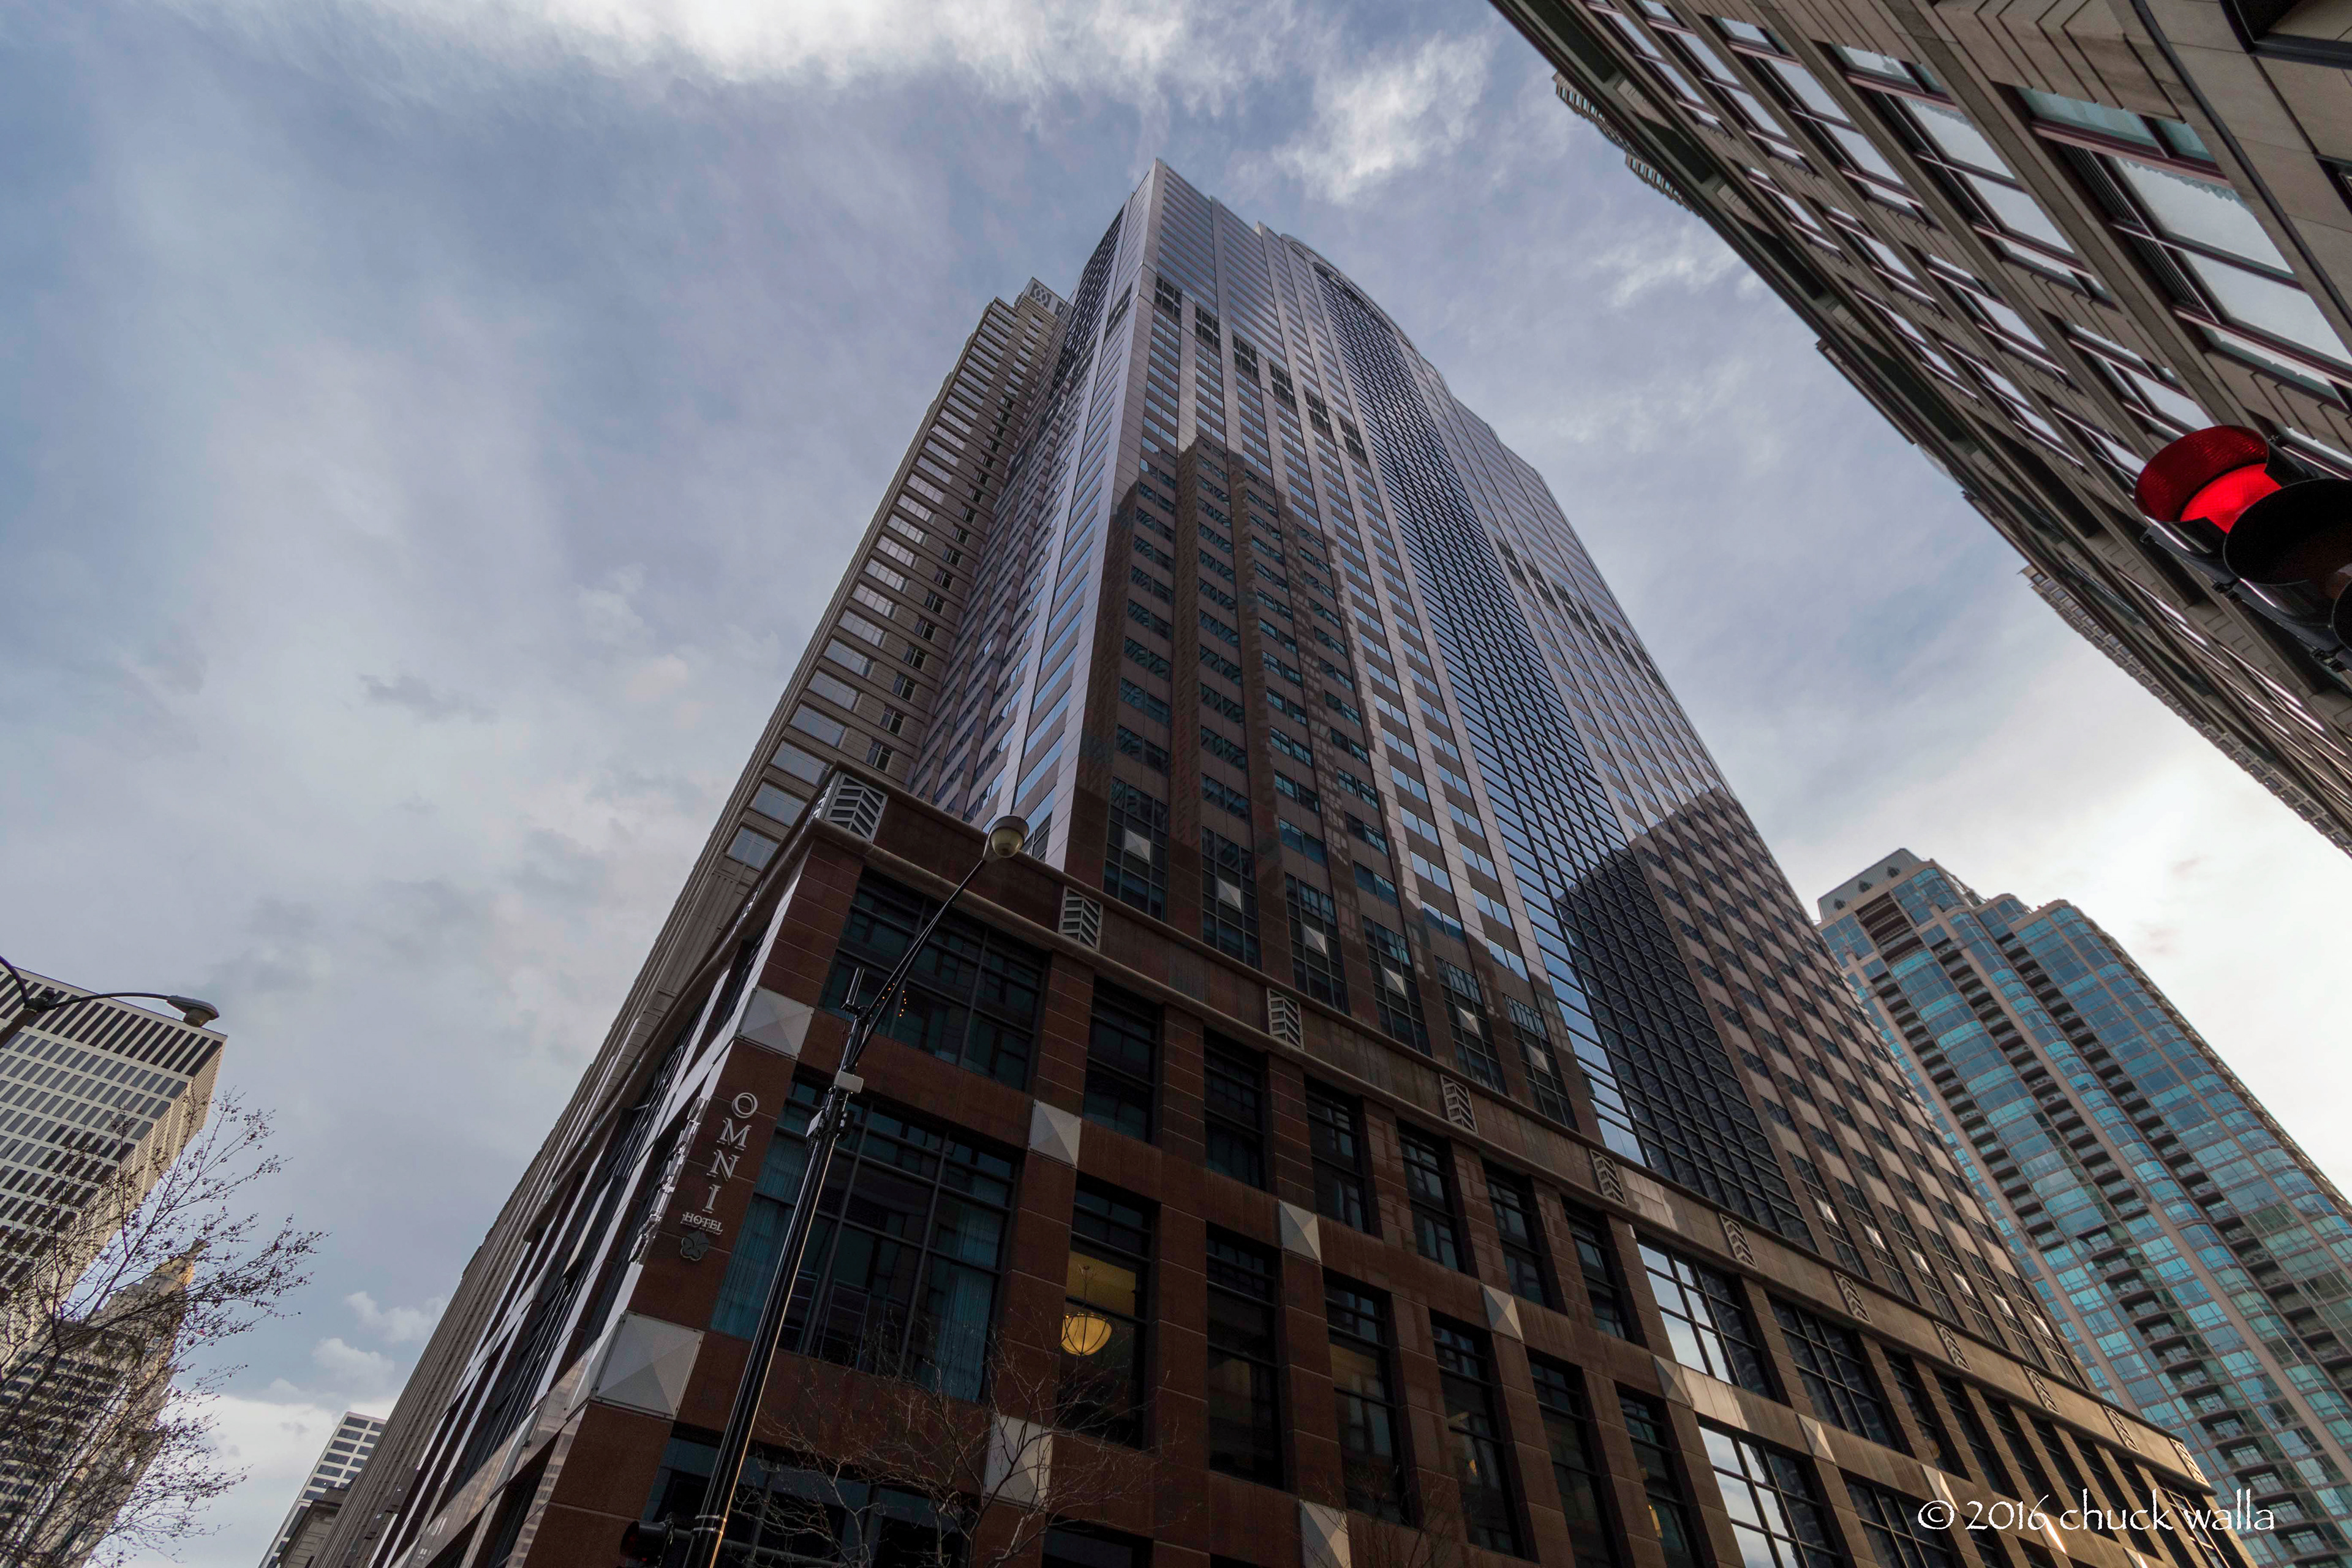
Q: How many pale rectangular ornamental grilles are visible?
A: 11